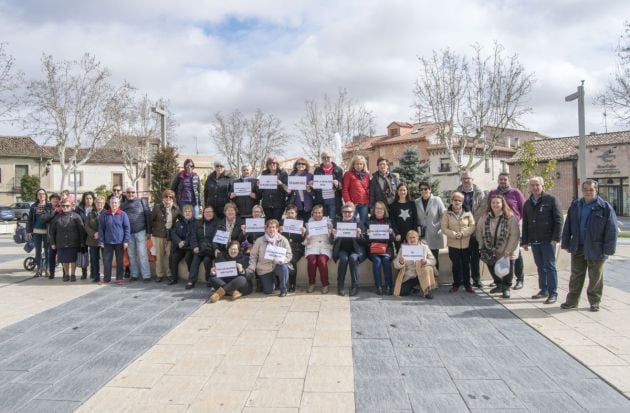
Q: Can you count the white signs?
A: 13